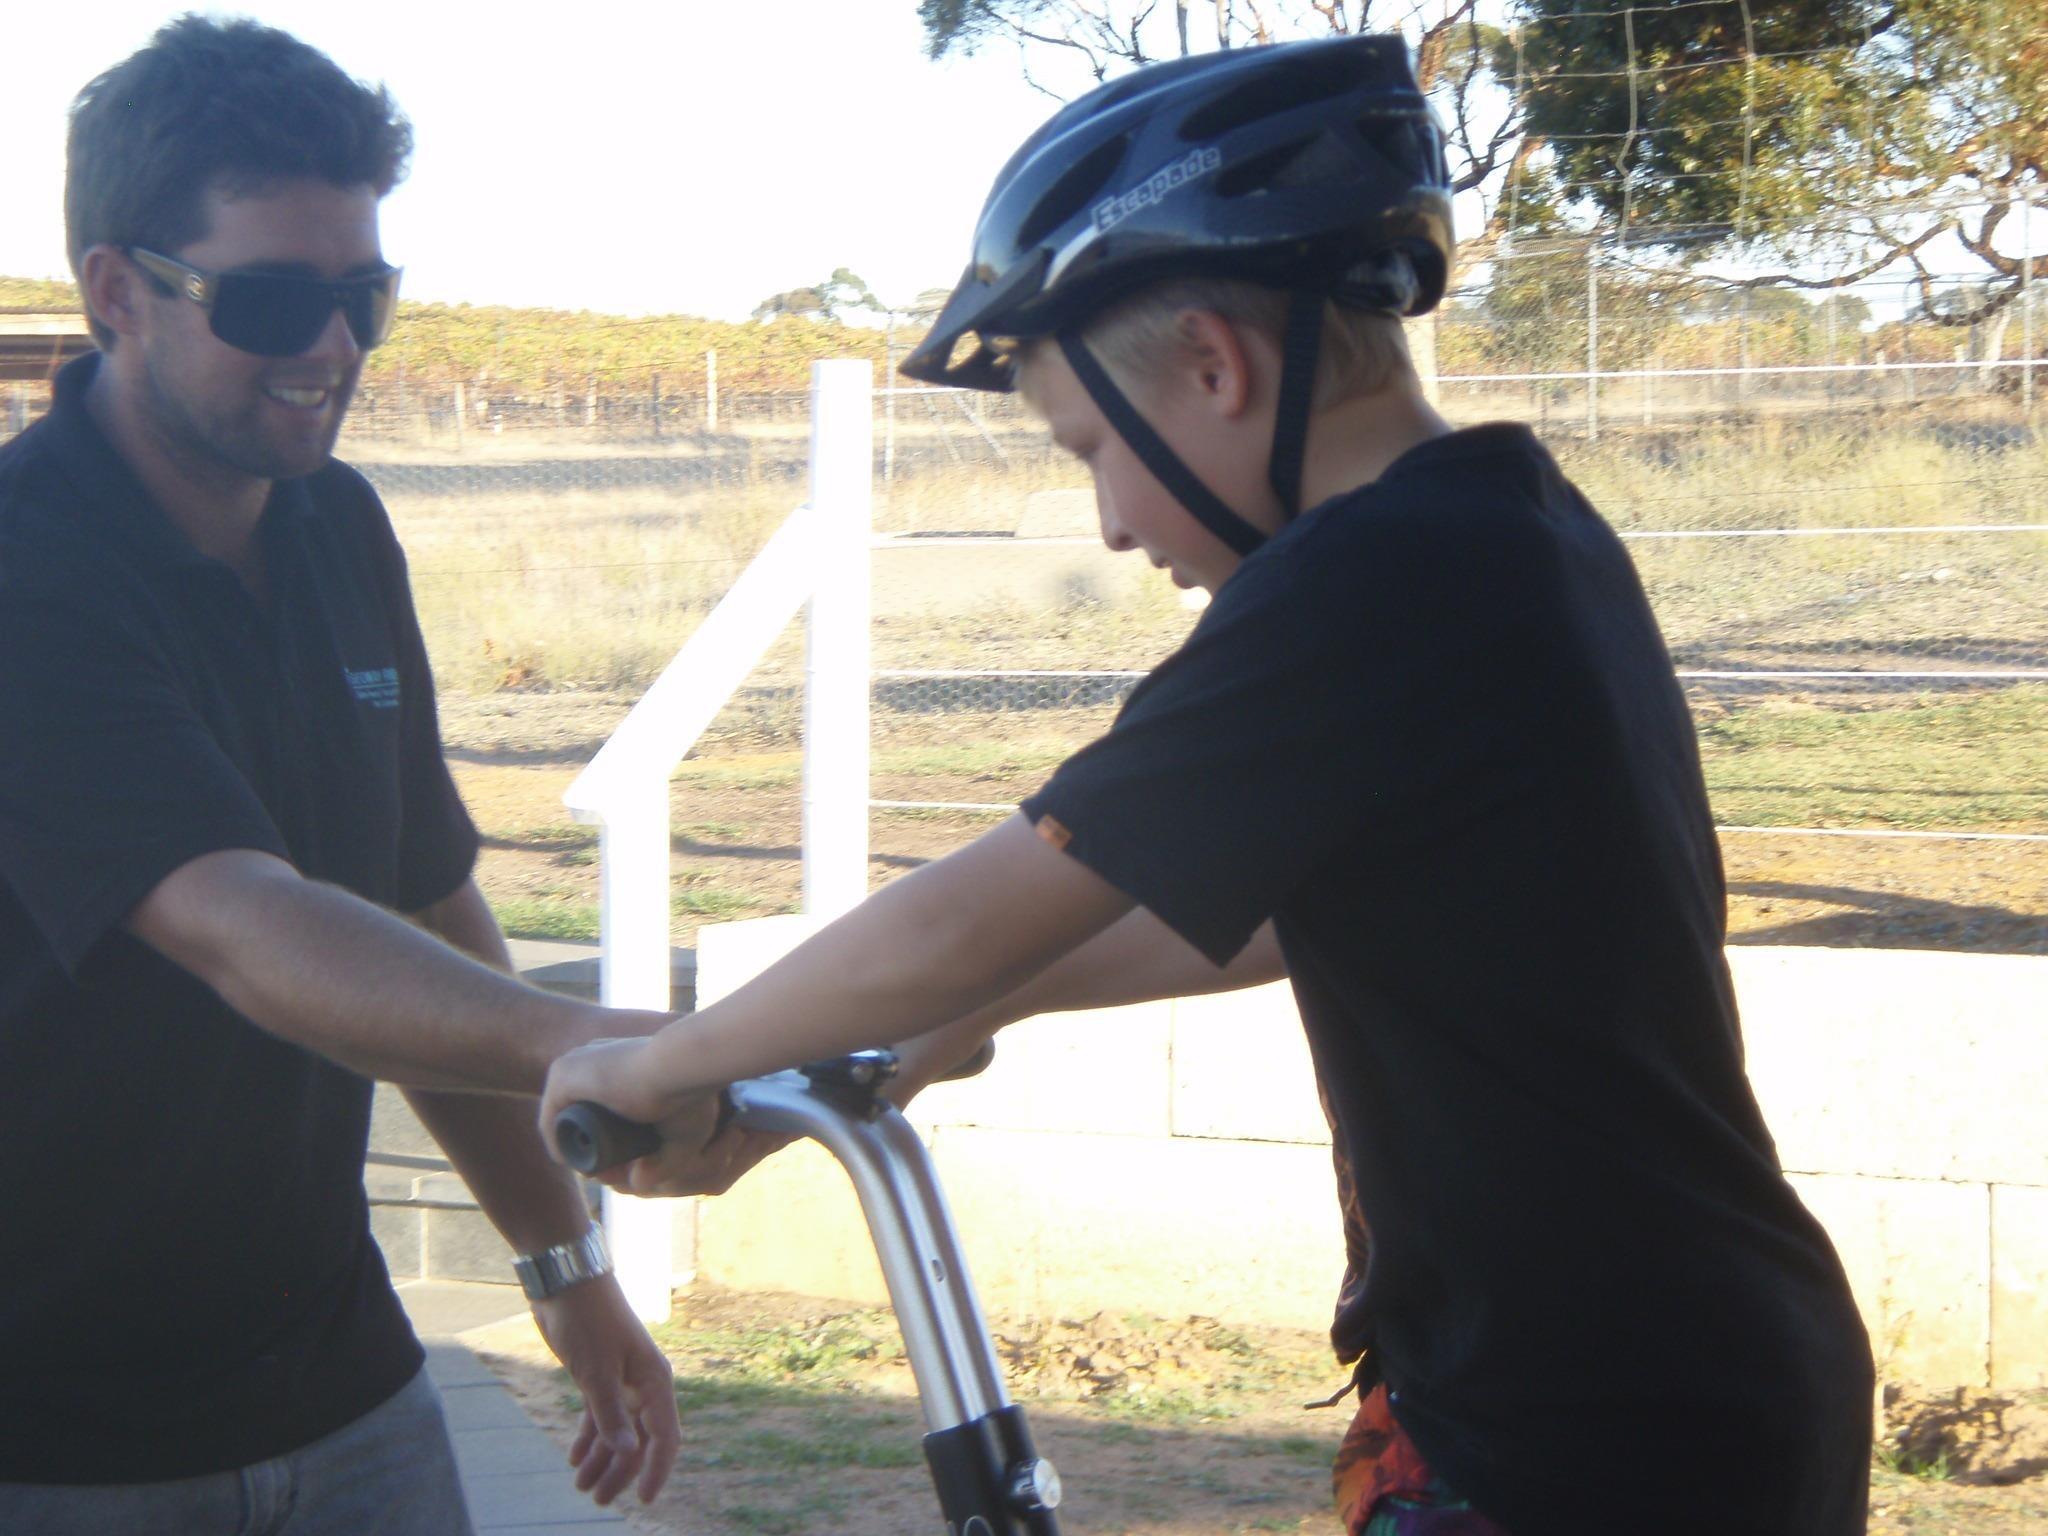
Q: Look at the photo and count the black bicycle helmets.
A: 1